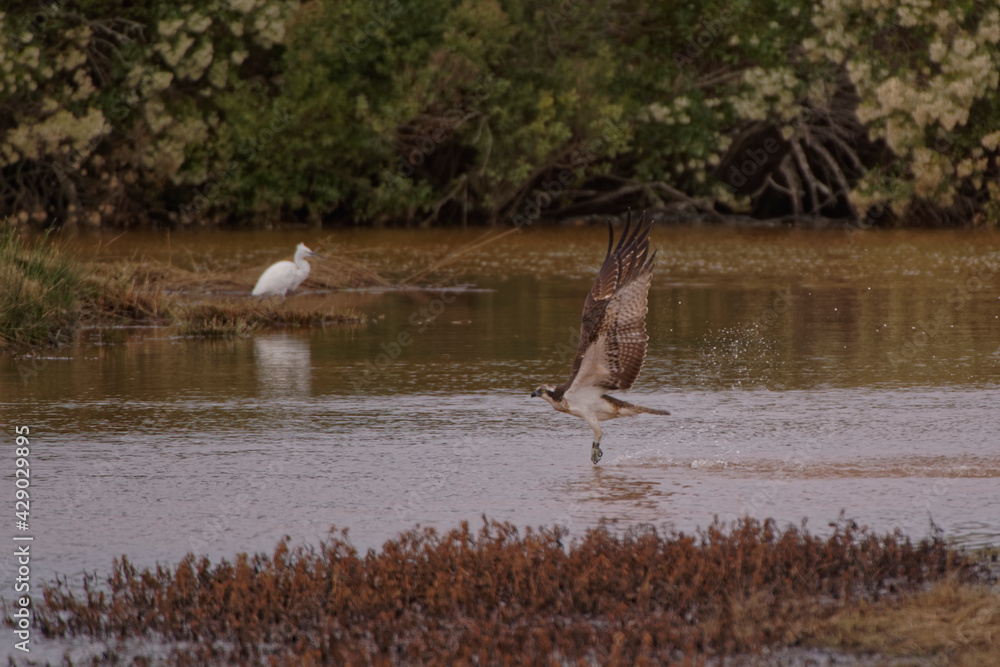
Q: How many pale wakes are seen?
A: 1